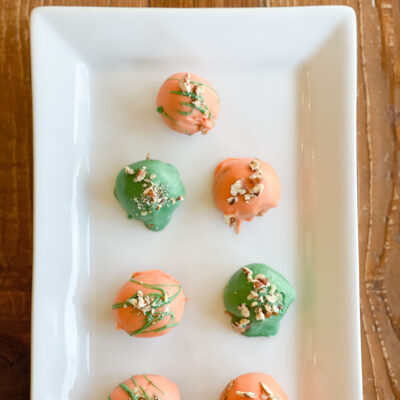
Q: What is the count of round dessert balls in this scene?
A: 7